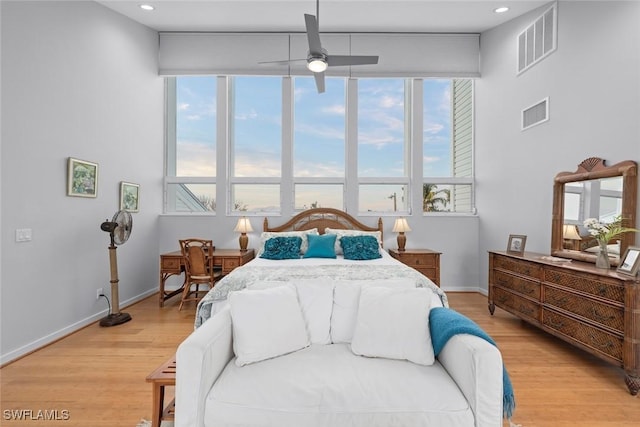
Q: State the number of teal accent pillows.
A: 3